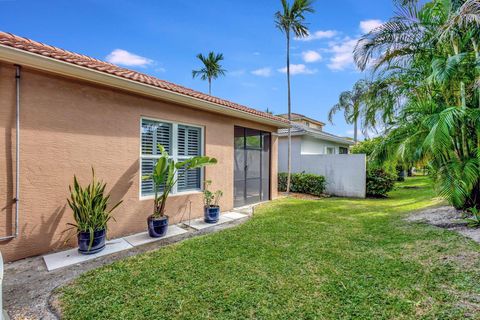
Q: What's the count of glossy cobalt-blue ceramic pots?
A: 3